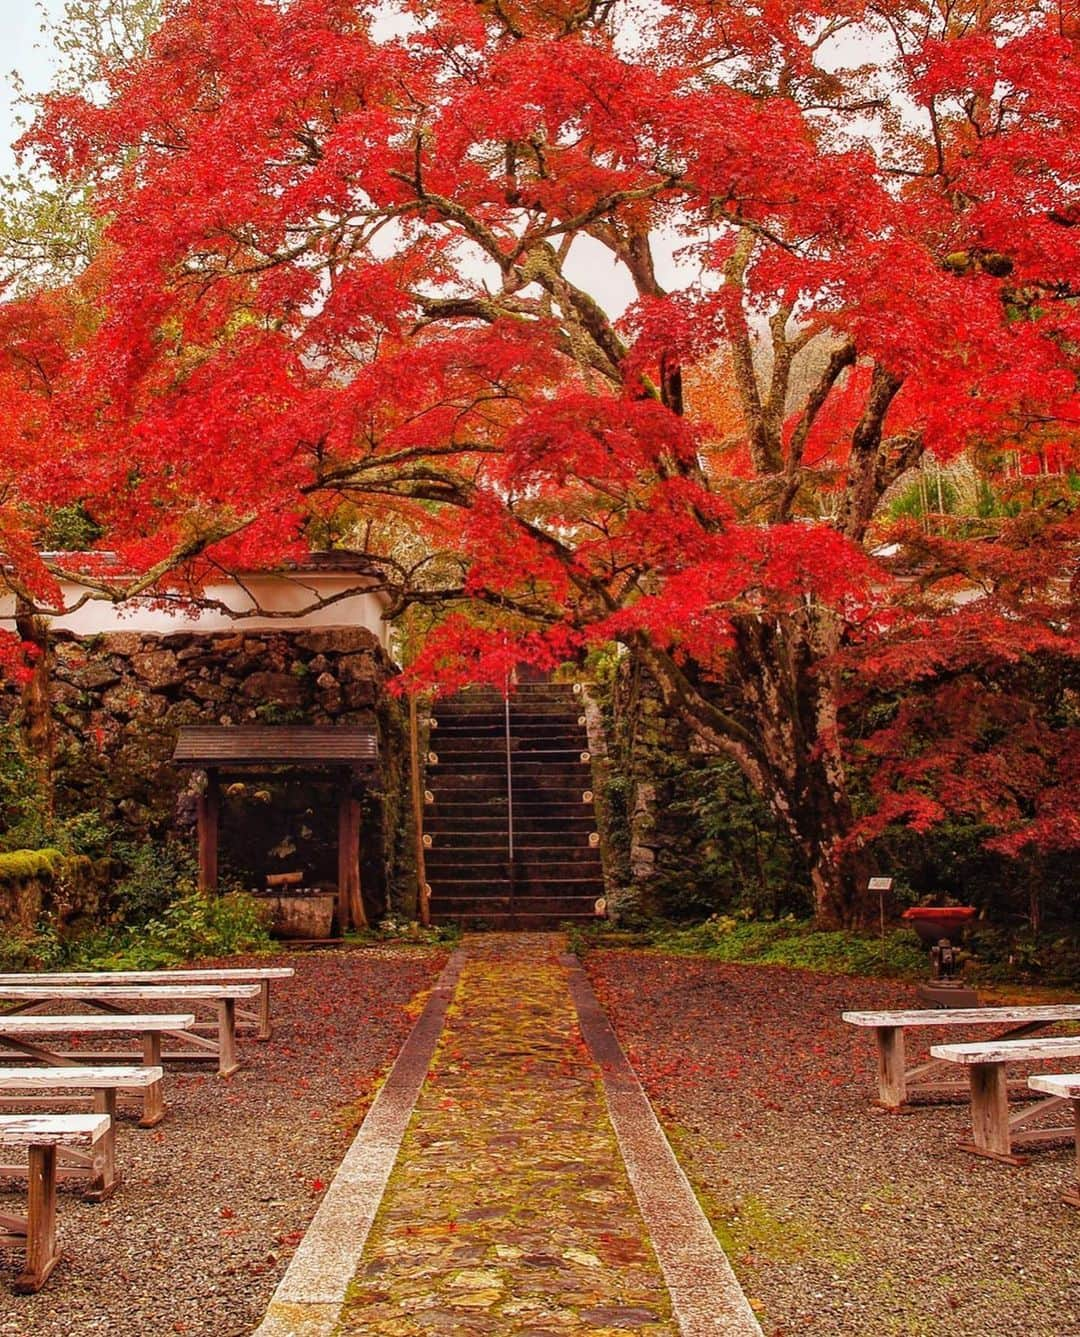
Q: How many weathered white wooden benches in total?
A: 8